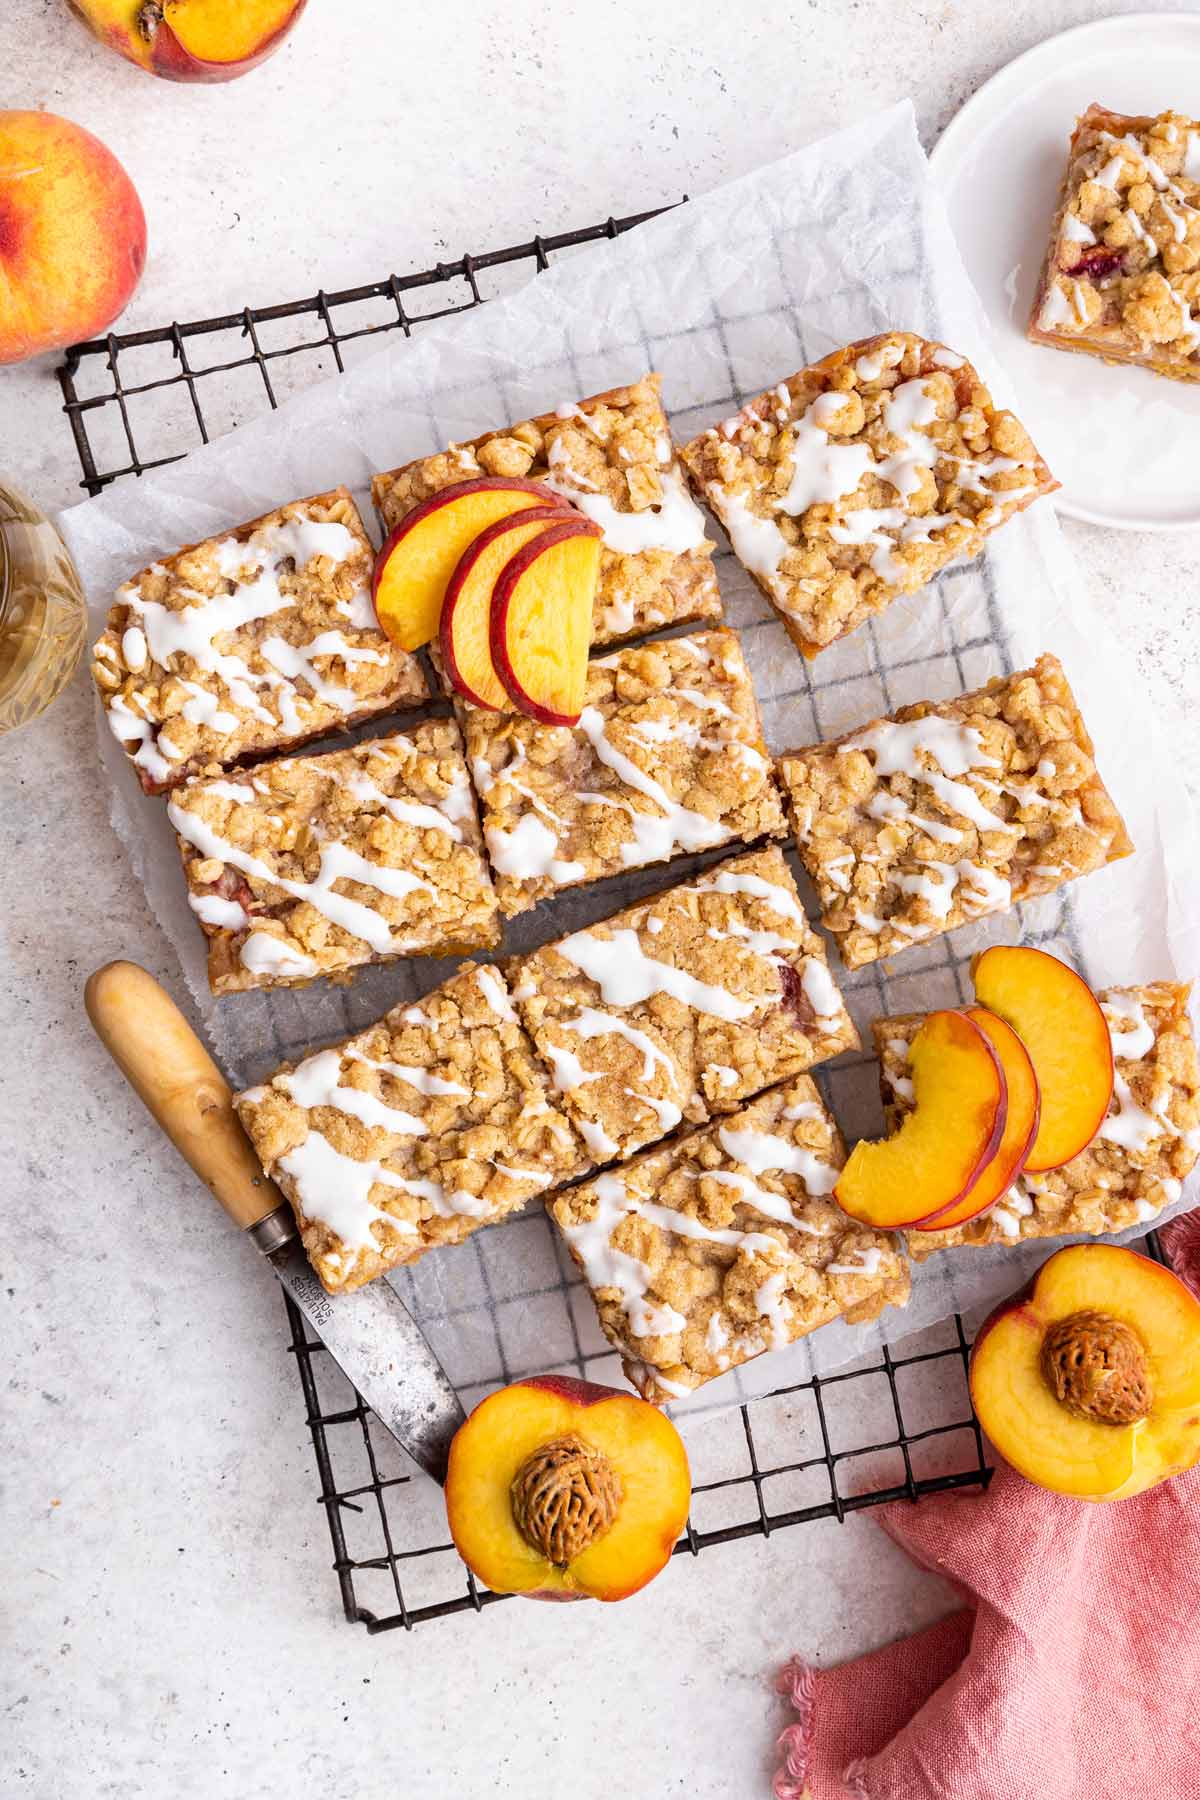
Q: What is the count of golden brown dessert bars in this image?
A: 11